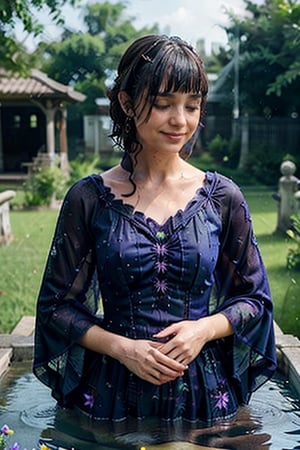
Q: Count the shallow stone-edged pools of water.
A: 1